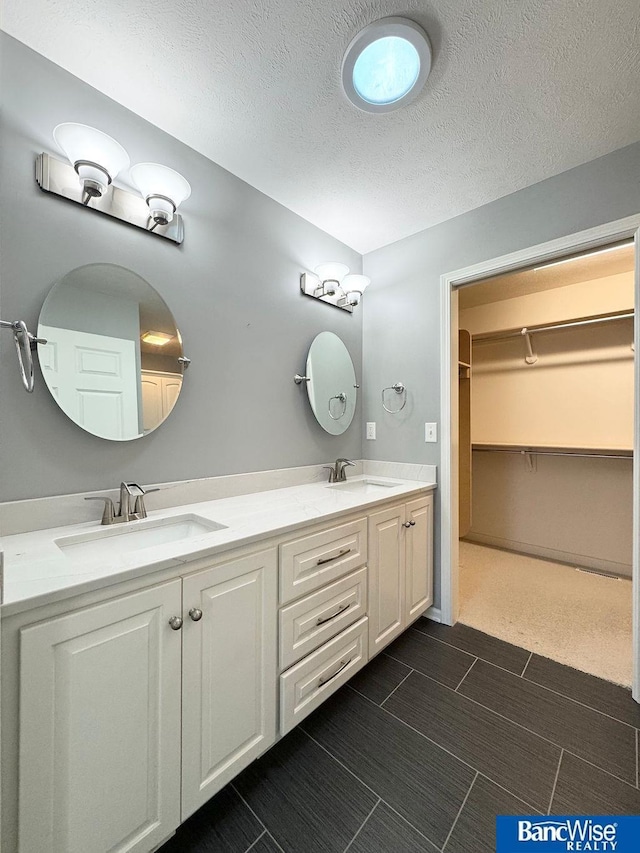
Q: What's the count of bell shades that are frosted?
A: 4